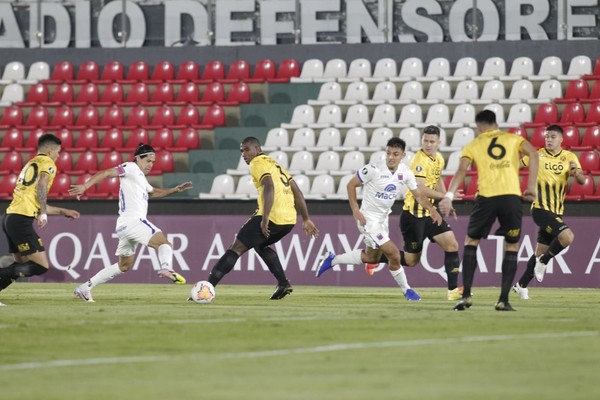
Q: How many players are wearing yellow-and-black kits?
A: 5